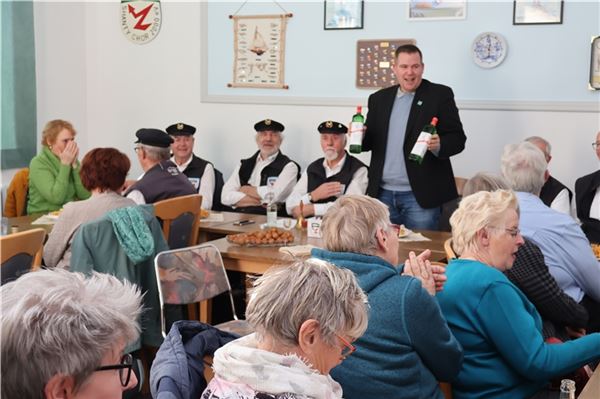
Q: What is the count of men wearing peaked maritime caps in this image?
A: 4